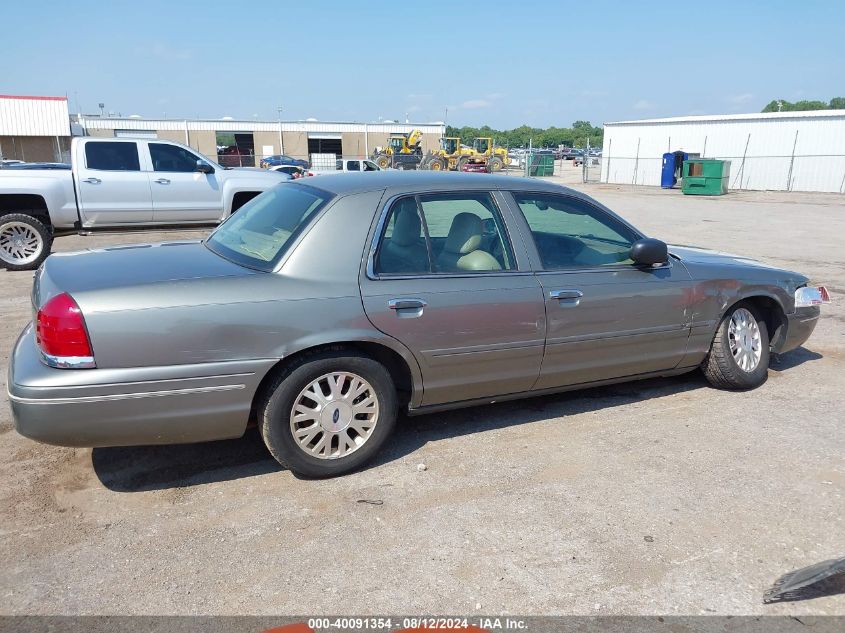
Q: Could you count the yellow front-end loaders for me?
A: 3